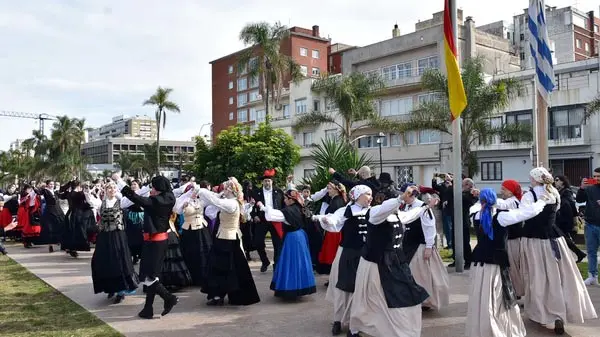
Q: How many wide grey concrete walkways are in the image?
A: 1